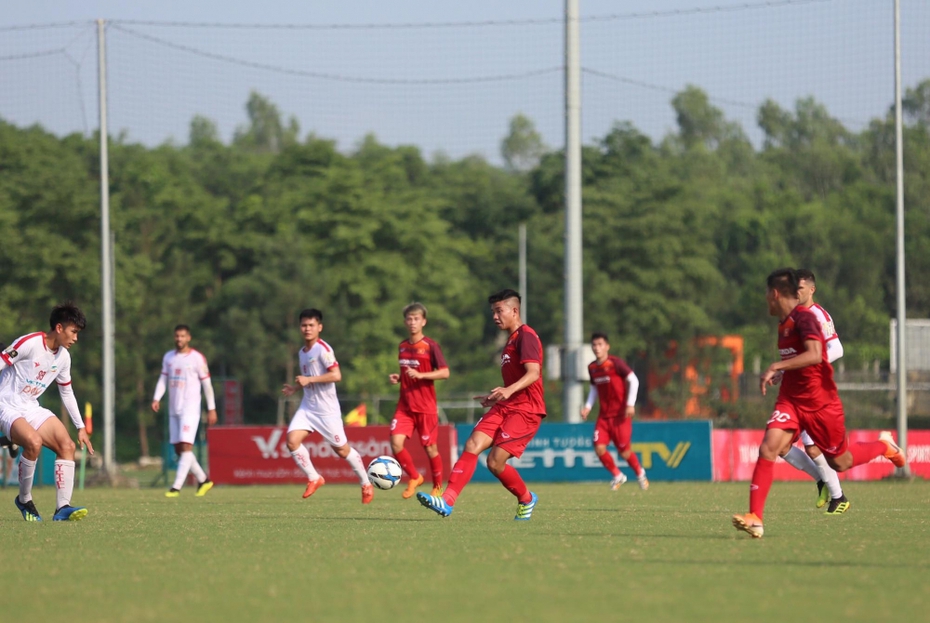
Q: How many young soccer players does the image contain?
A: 8